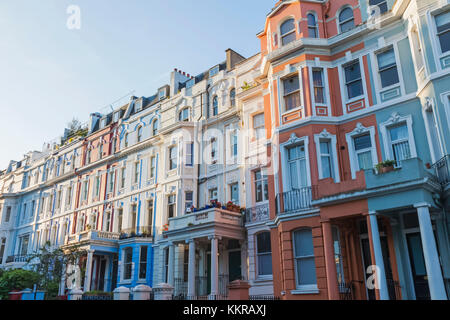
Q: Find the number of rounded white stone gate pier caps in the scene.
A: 4